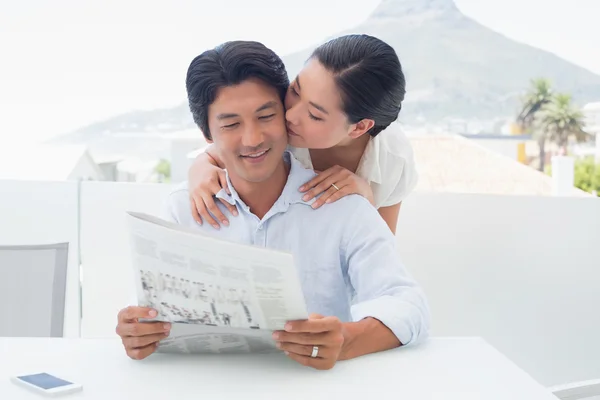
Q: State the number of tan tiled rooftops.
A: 1